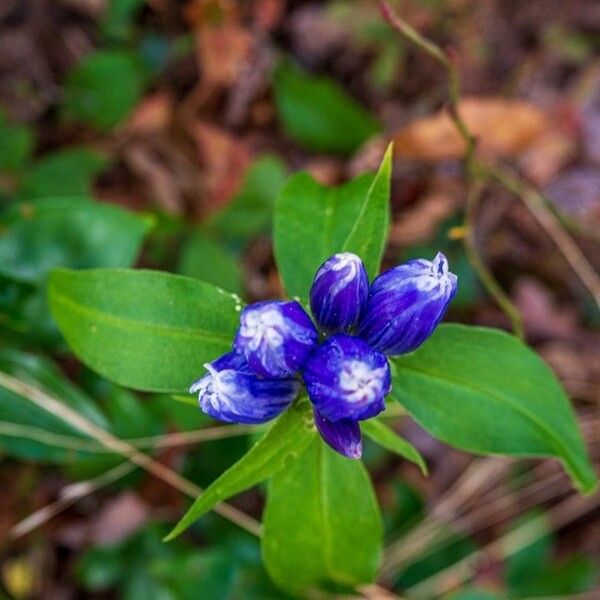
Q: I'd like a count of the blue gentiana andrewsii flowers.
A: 6